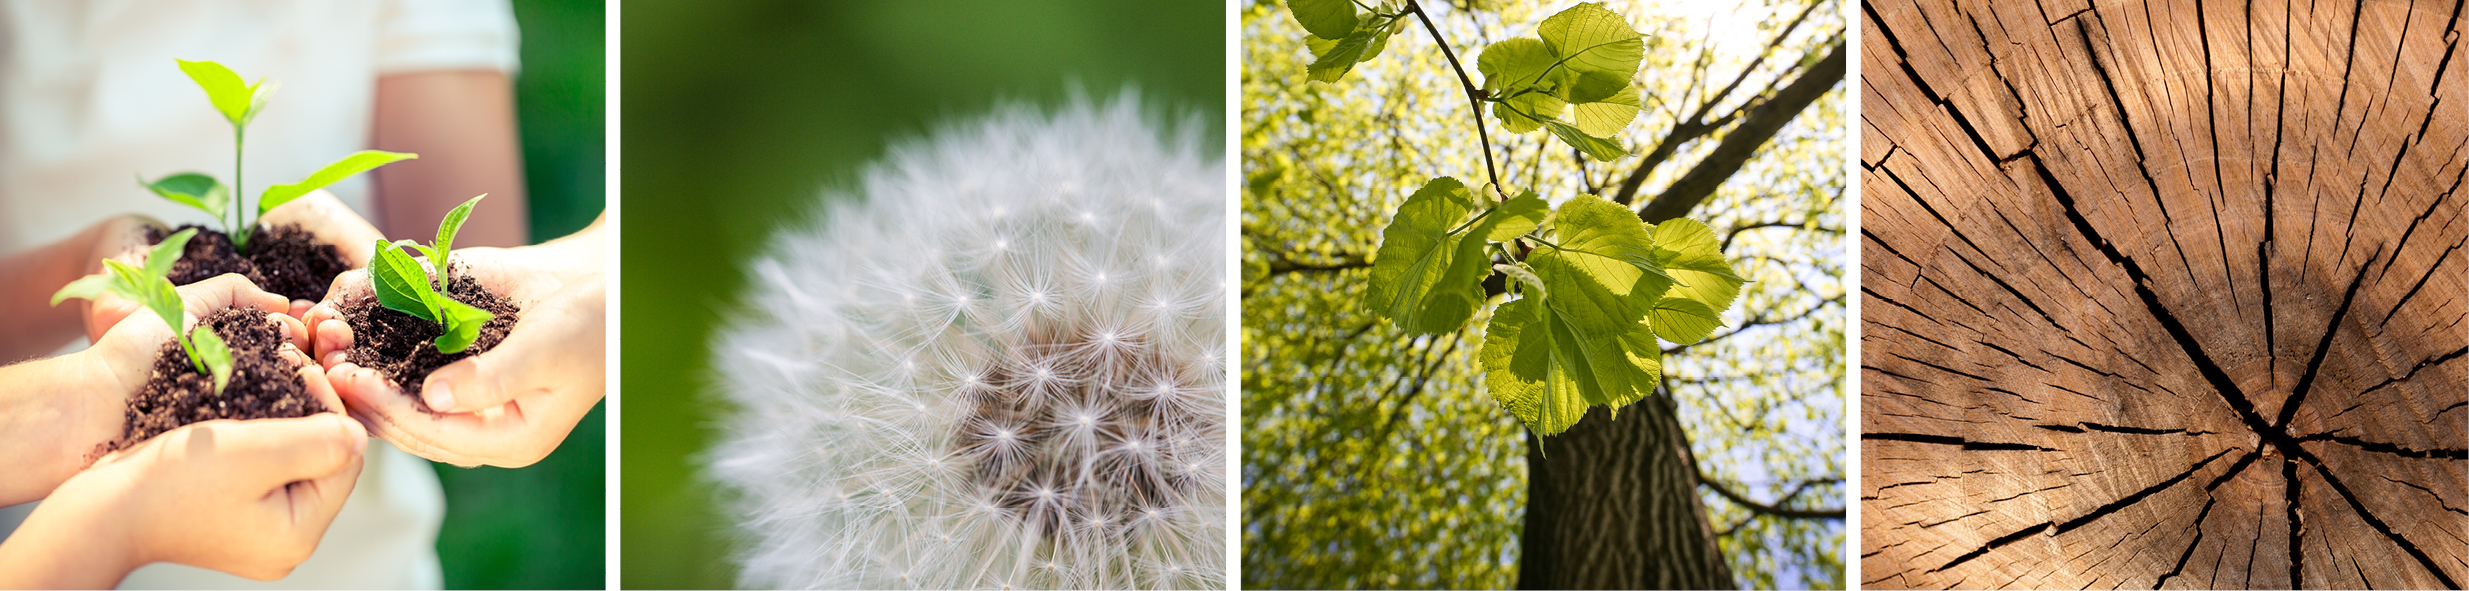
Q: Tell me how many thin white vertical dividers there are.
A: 3